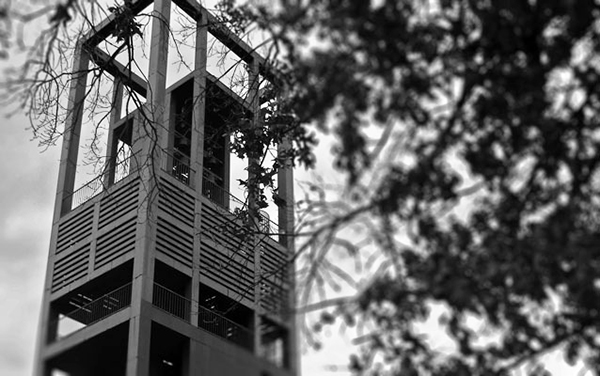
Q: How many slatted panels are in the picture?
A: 10